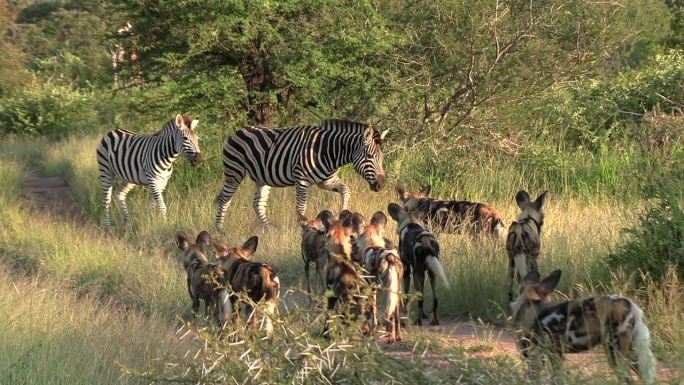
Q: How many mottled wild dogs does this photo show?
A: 9